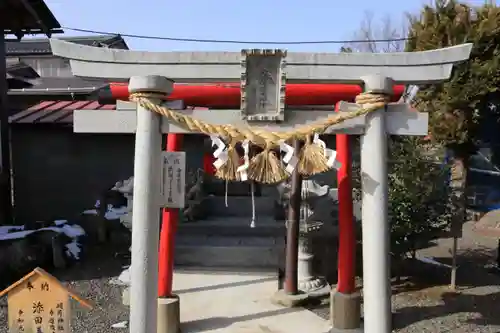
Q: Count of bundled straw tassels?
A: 3